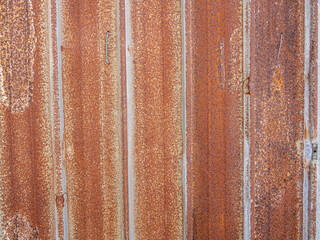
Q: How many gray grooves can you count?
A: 5